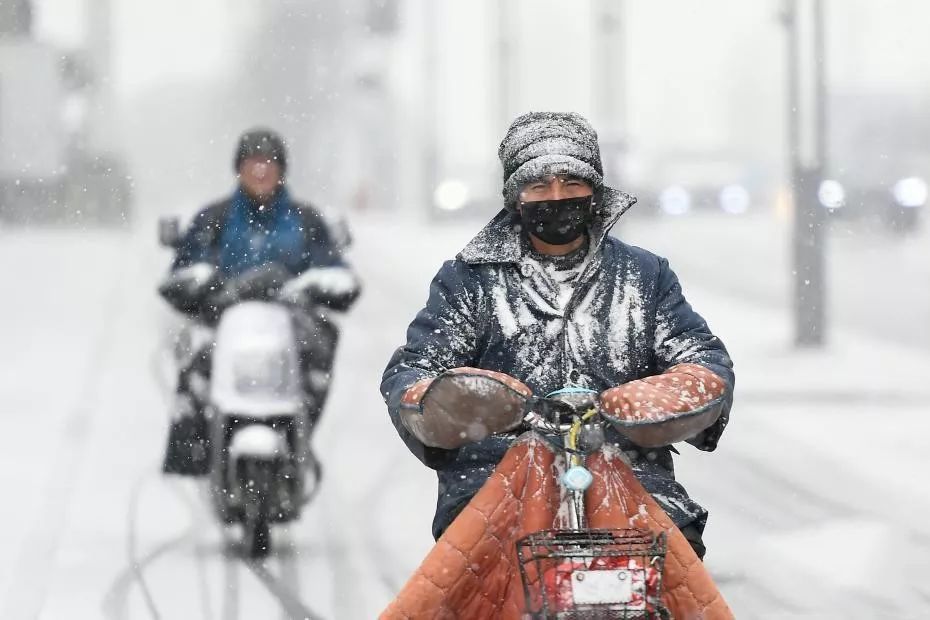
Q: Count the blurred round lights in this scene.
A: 5